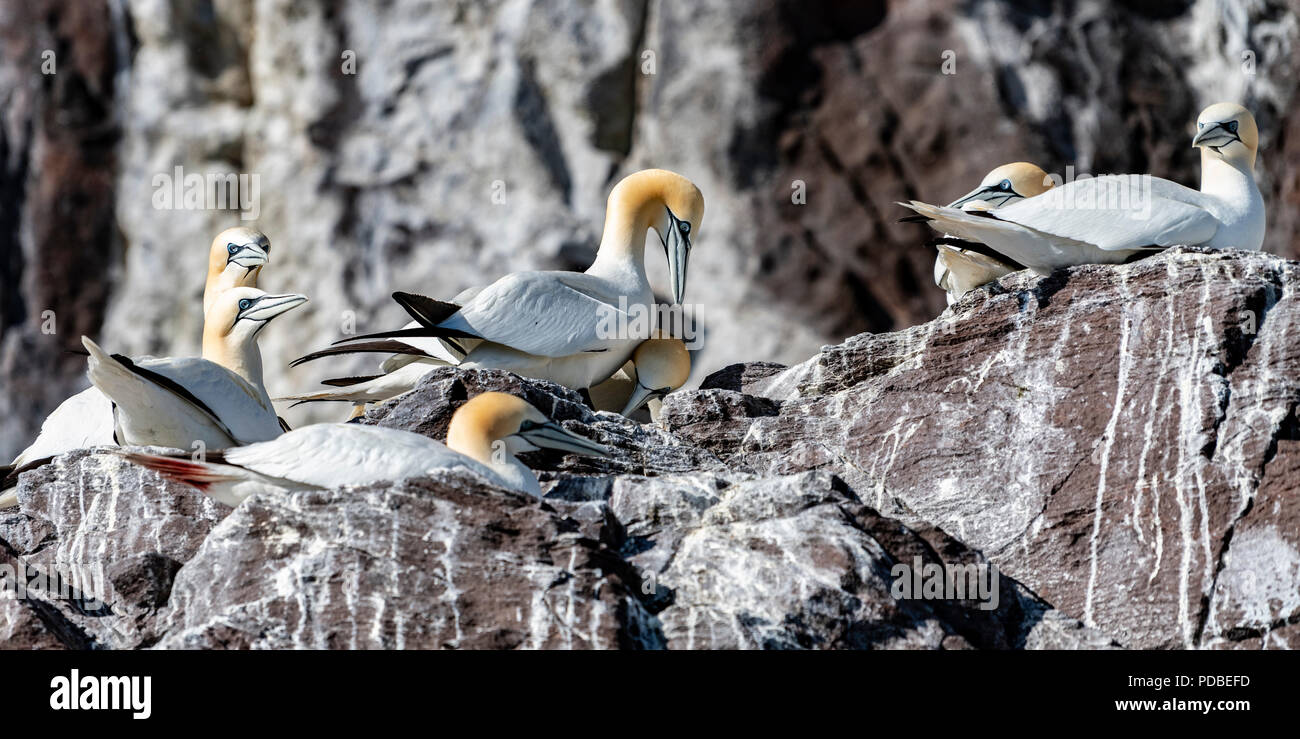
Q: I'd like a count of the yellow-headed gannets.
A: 7